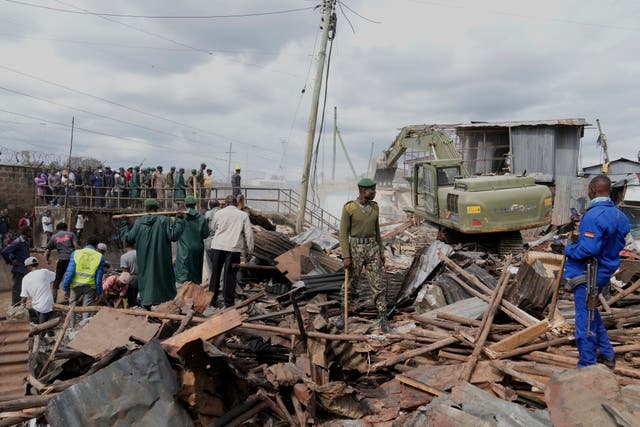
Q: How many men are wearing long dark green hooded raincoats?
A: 2